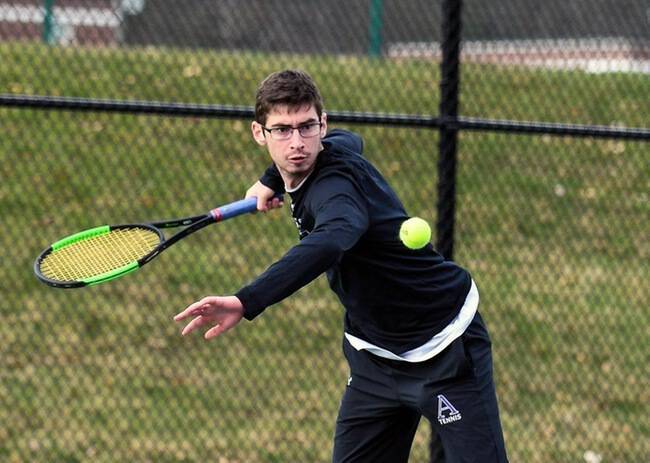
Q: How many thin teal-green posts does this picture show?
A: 2